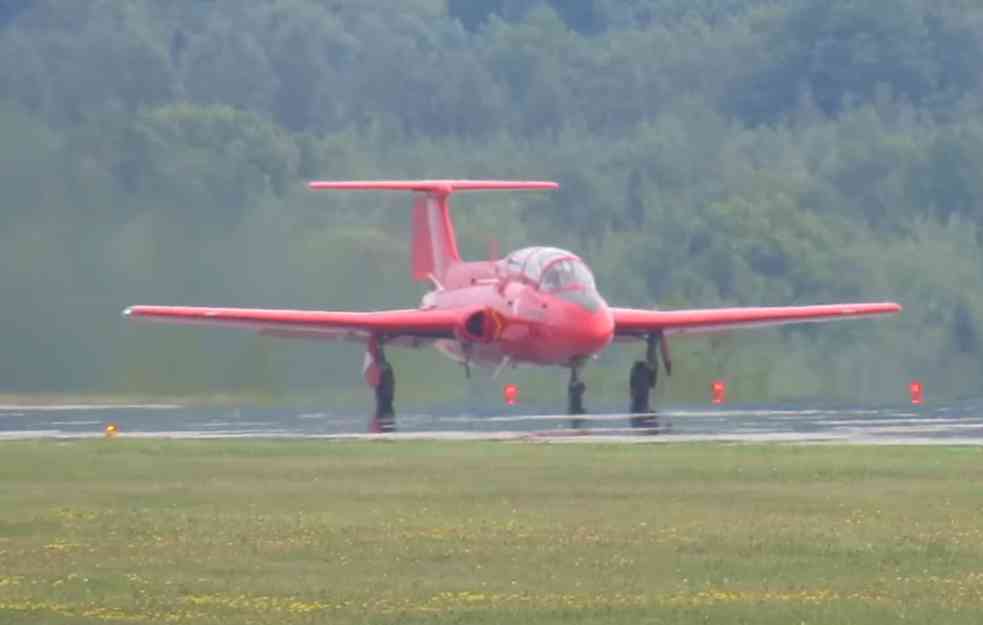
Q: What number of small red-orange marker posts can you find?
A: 3